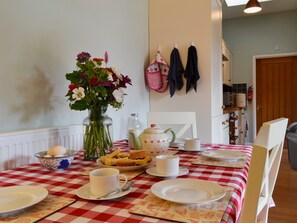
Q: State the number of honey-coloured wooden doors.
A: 1